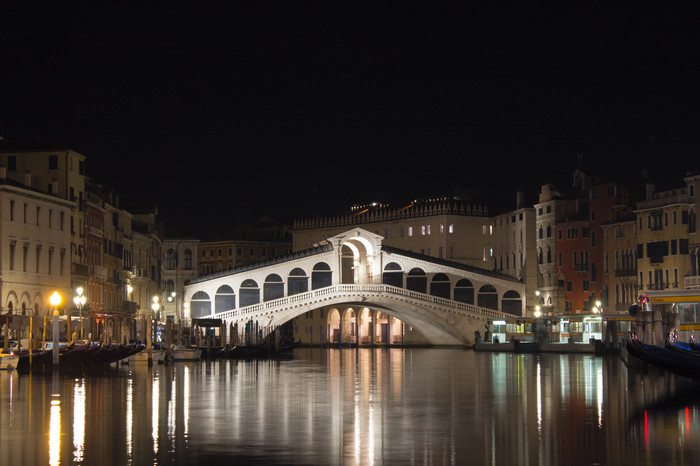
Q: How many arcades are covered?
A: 12